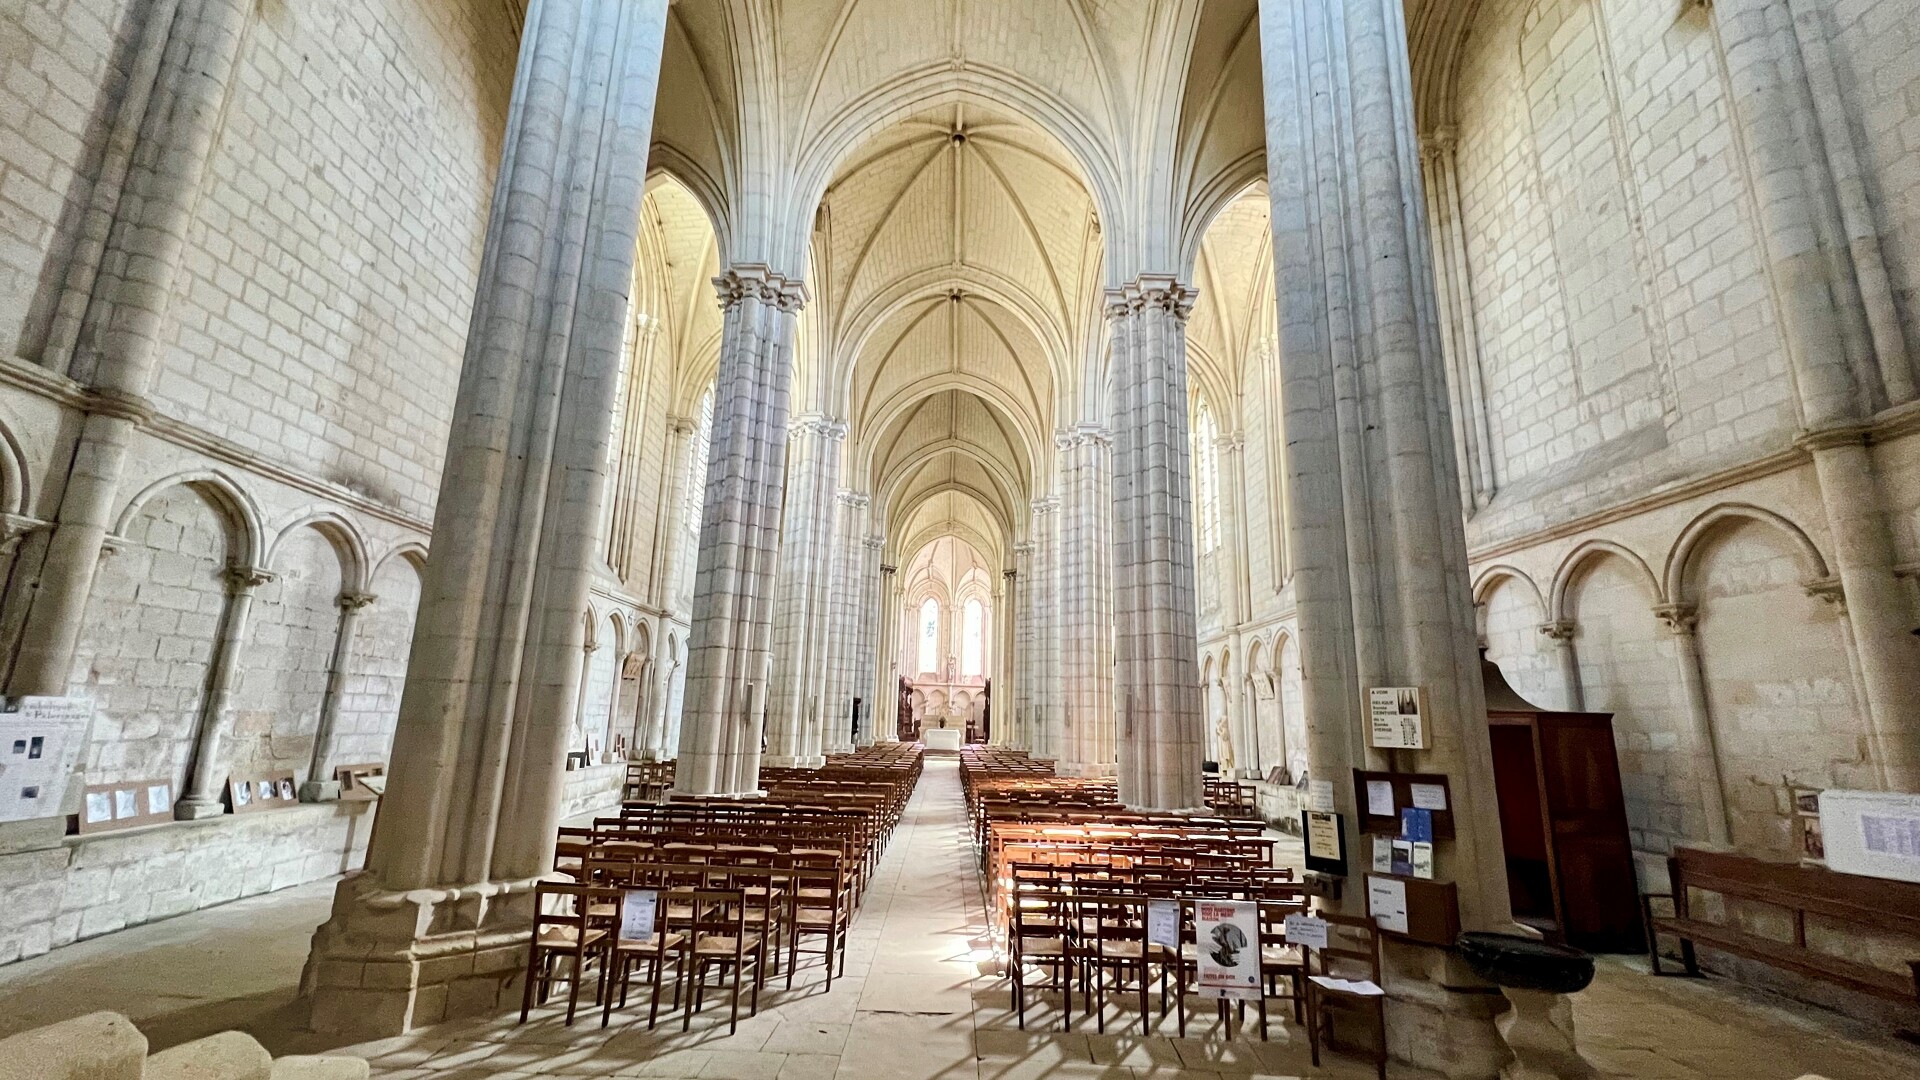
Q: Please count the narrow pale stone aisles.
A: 1